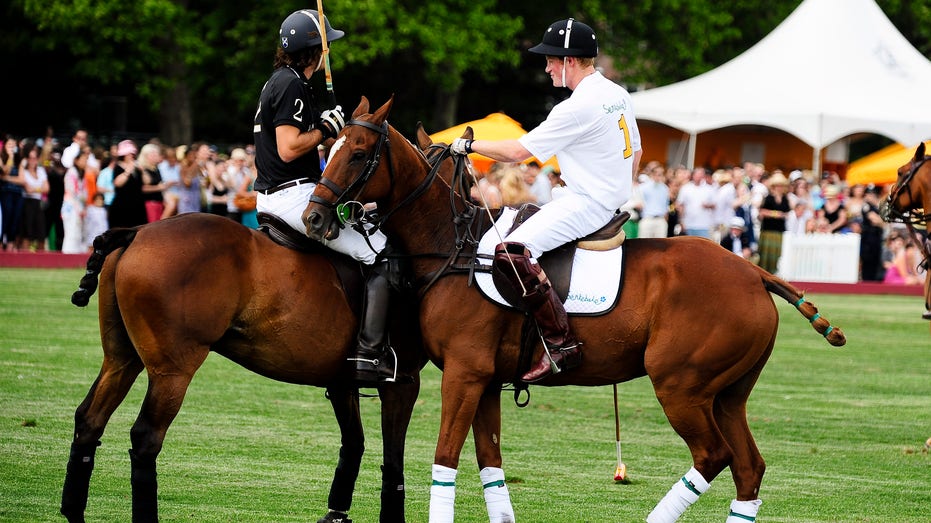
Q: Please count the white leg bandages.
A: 4